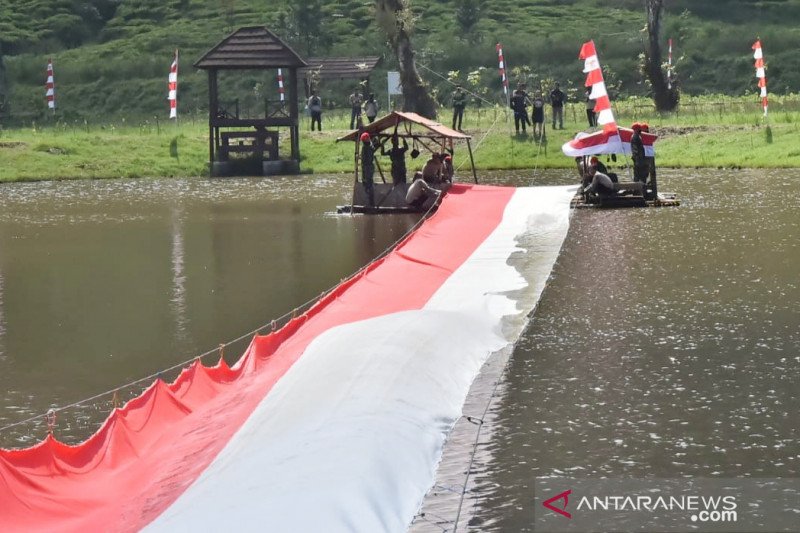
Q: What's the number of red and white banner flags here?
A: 7